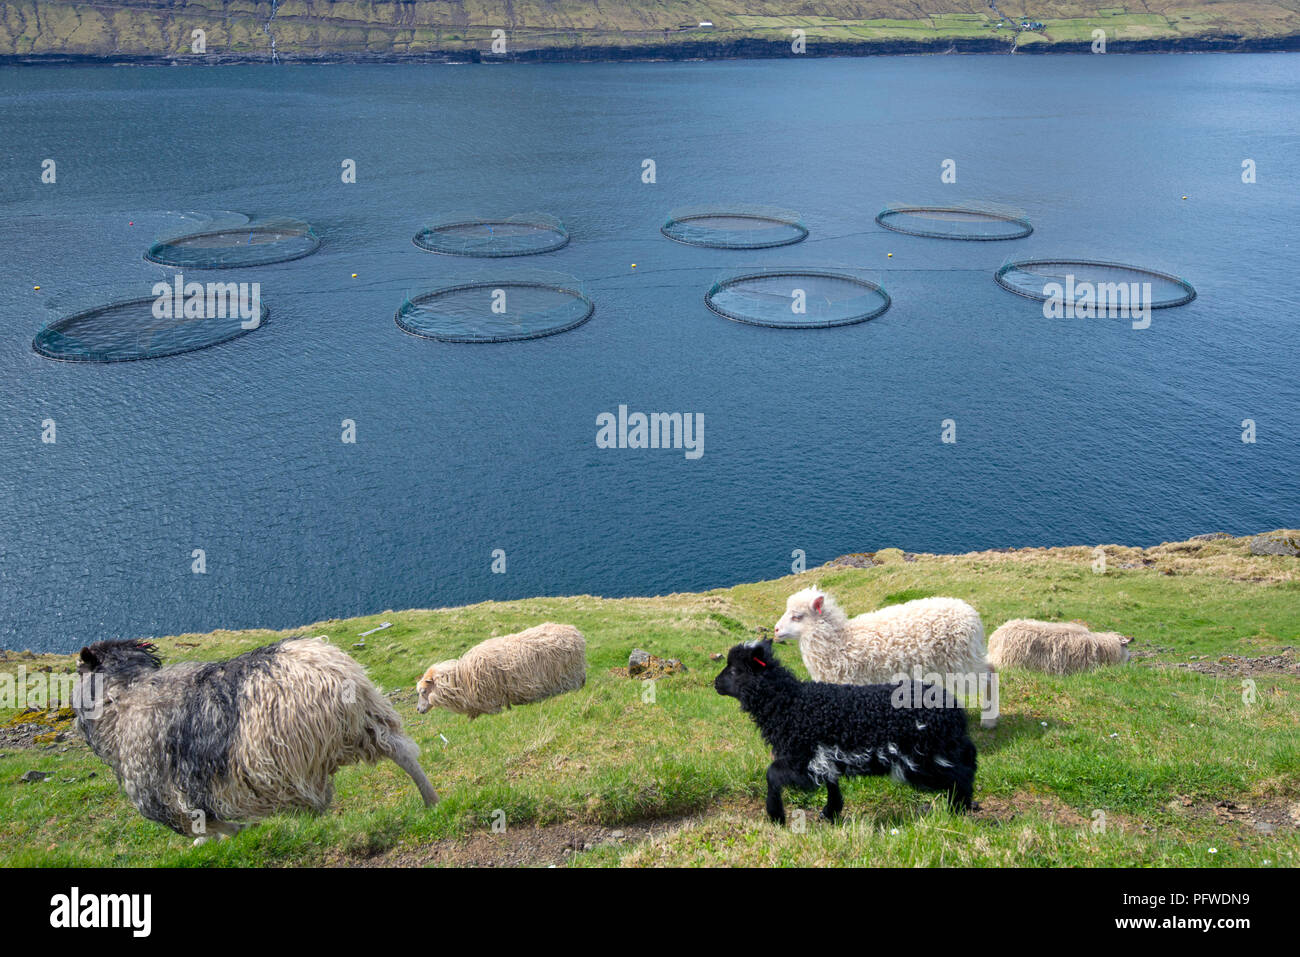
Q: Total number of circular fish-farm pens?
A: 8